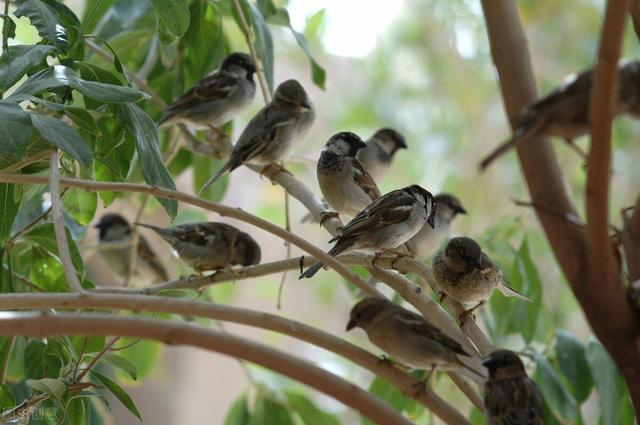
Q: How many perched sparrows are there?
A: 12